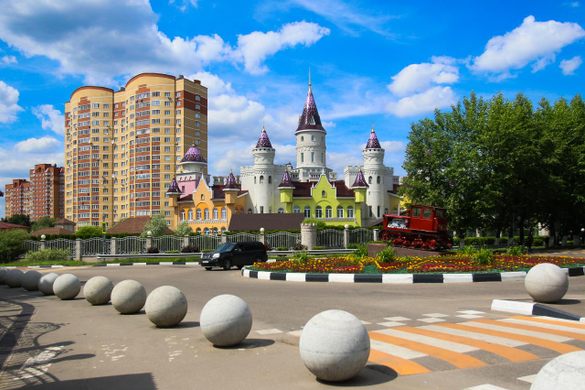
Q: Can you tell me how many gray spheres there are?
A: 12